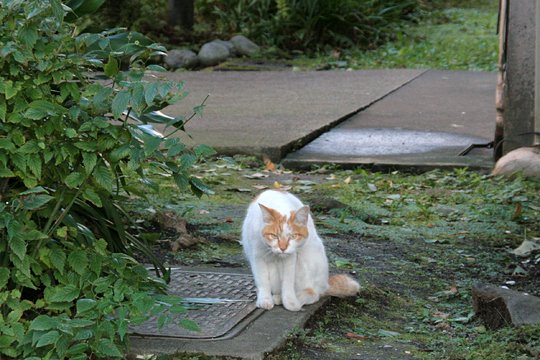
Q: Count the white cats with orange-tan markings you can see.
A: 1